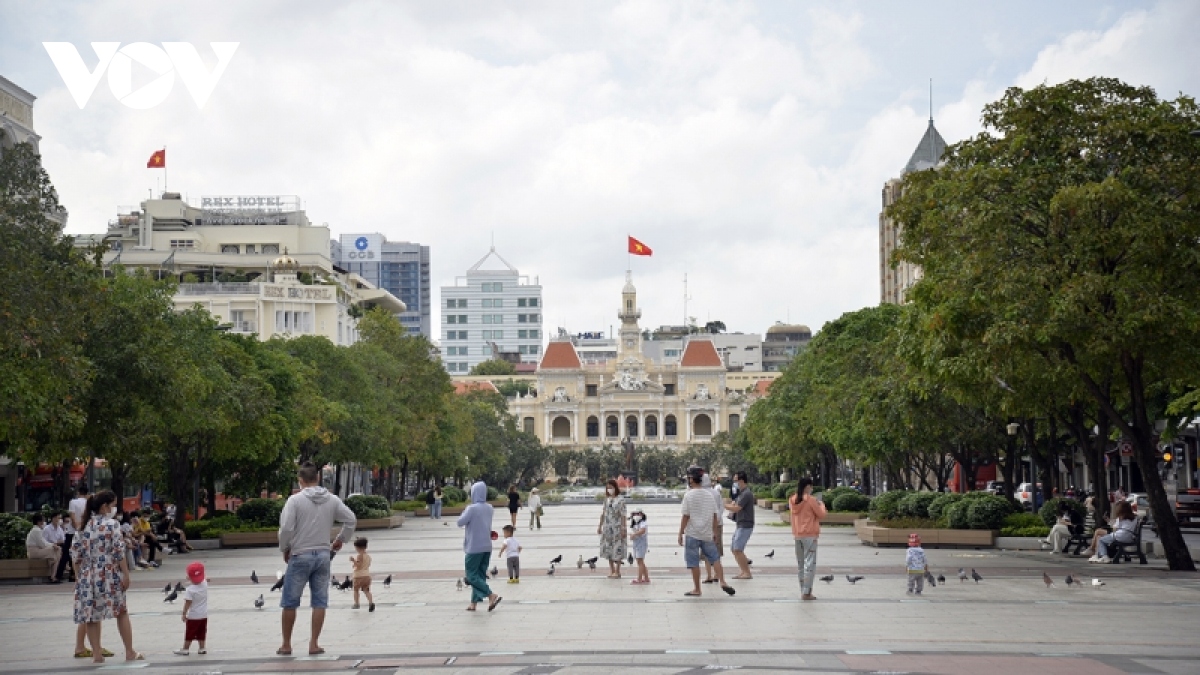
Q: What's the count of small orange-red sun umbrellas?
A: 0